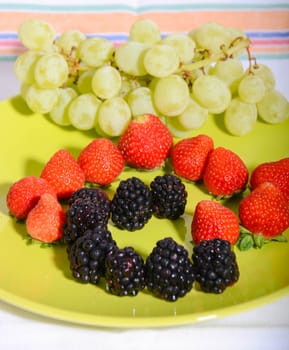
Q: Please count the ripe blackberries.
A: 8